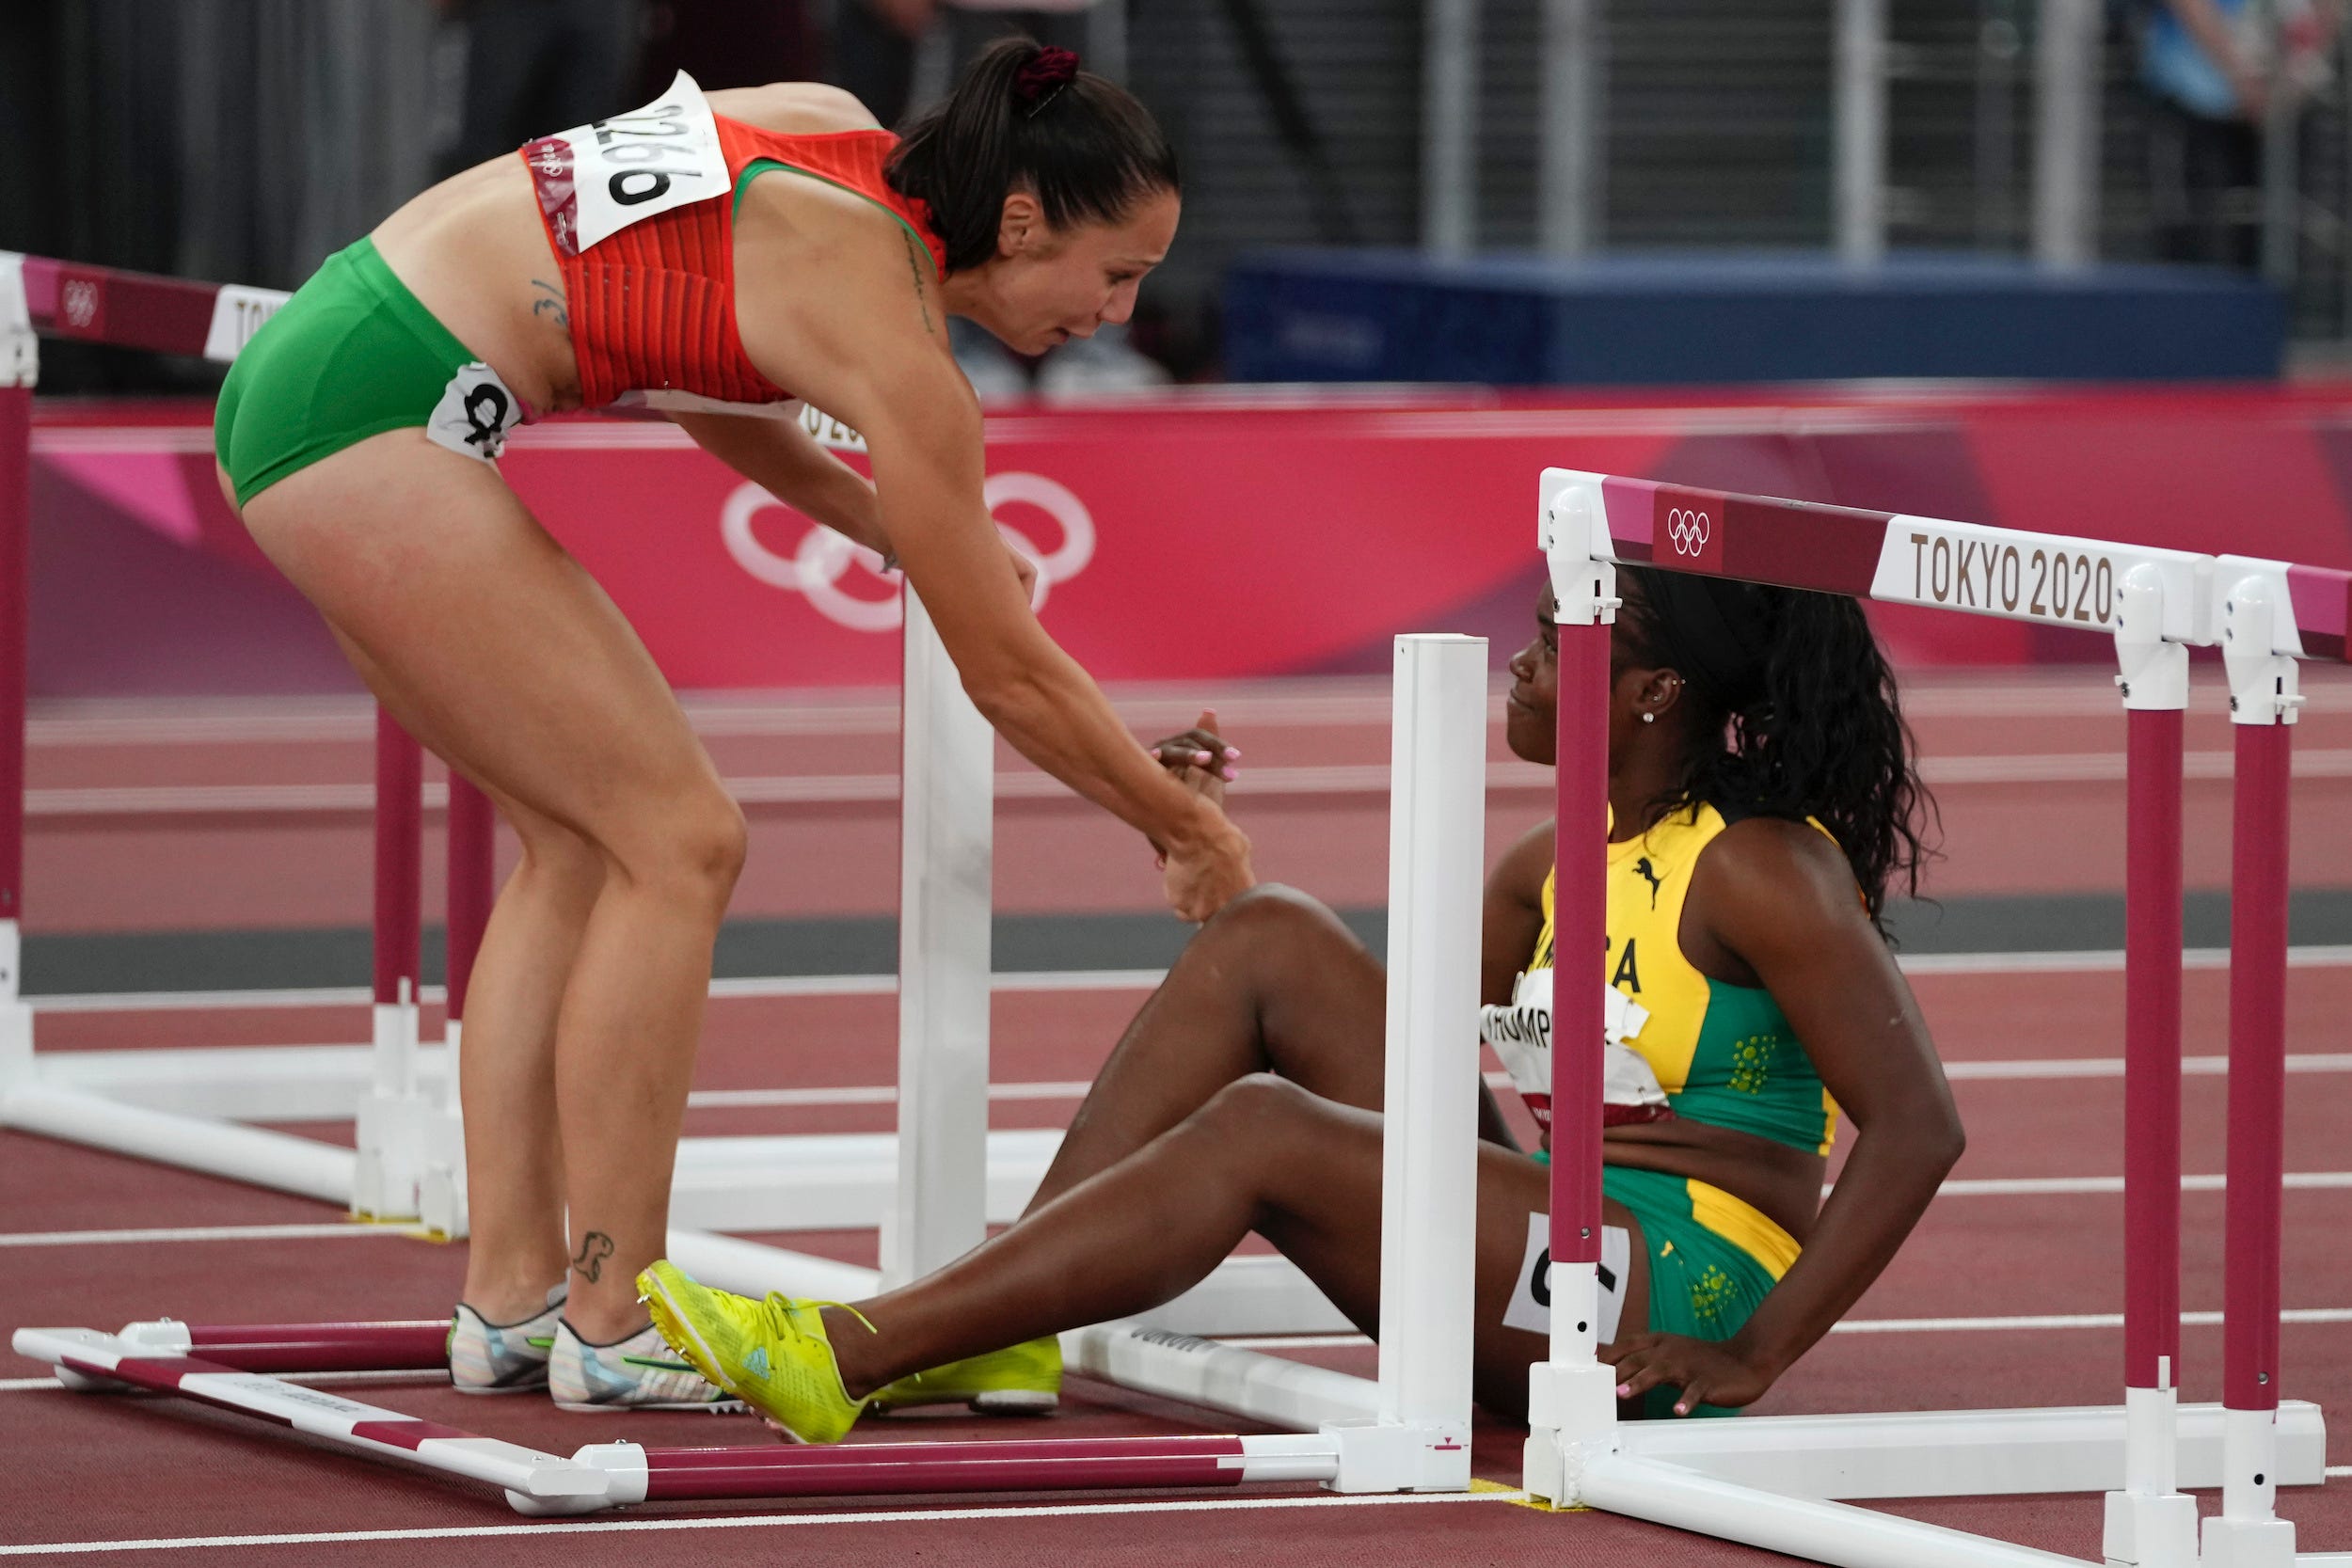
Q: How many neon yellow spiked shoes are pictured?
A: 2